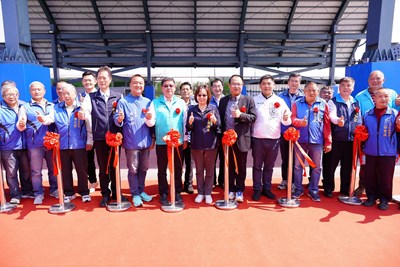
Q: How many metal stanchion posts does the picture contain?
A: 7